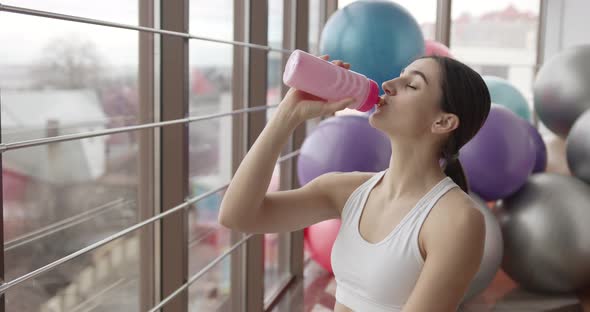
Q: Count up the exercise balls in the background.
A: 11